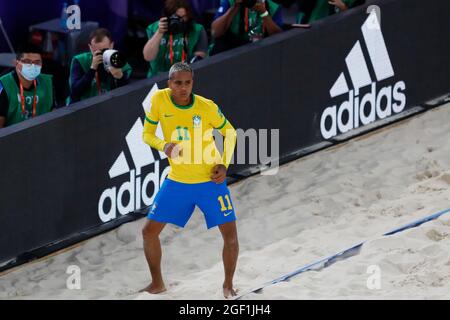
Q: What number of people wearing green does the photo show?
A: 5